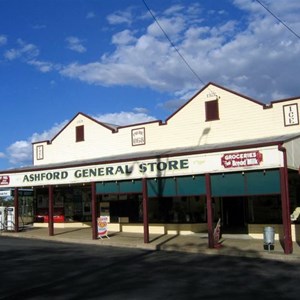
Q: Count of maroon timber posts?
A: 6